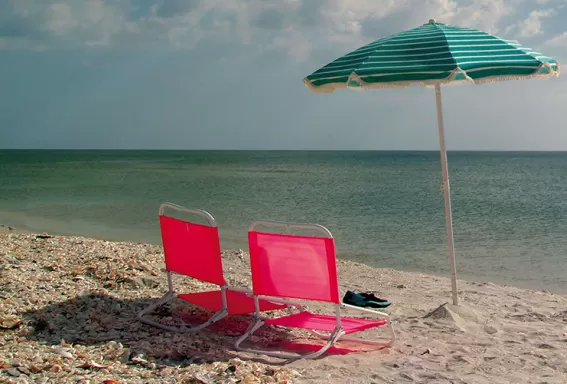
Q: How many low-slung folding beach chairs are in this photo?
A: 2